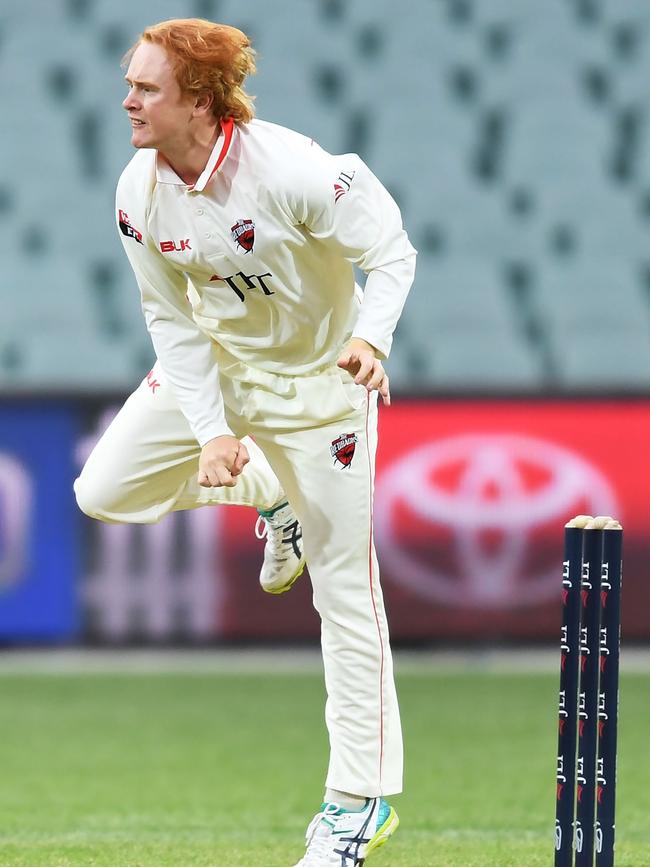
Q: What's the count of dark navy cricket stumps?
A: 3